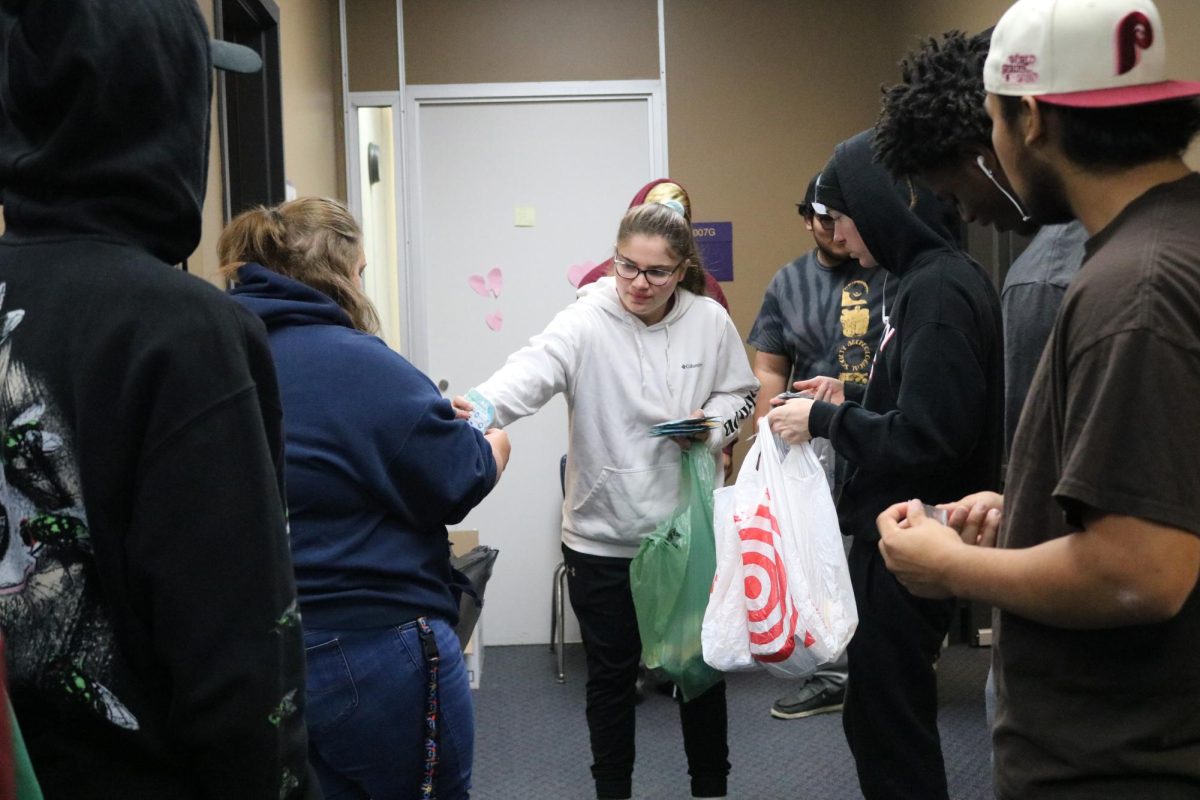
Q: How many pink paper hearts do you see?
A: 3